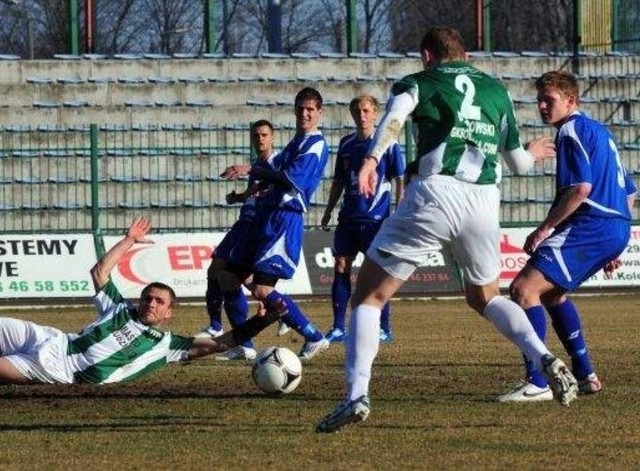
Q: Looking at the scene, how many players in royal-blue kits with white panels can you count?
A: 4